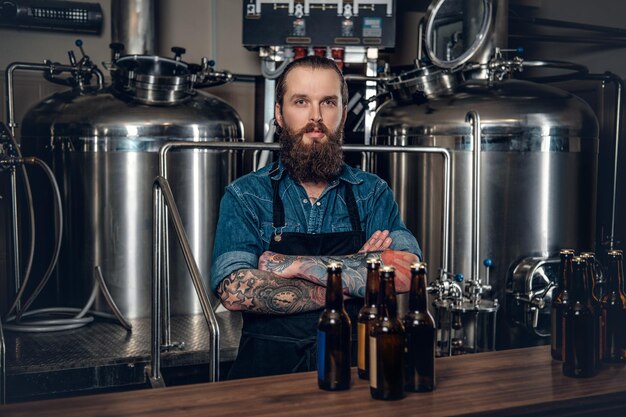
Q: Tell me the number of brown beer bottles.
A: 8